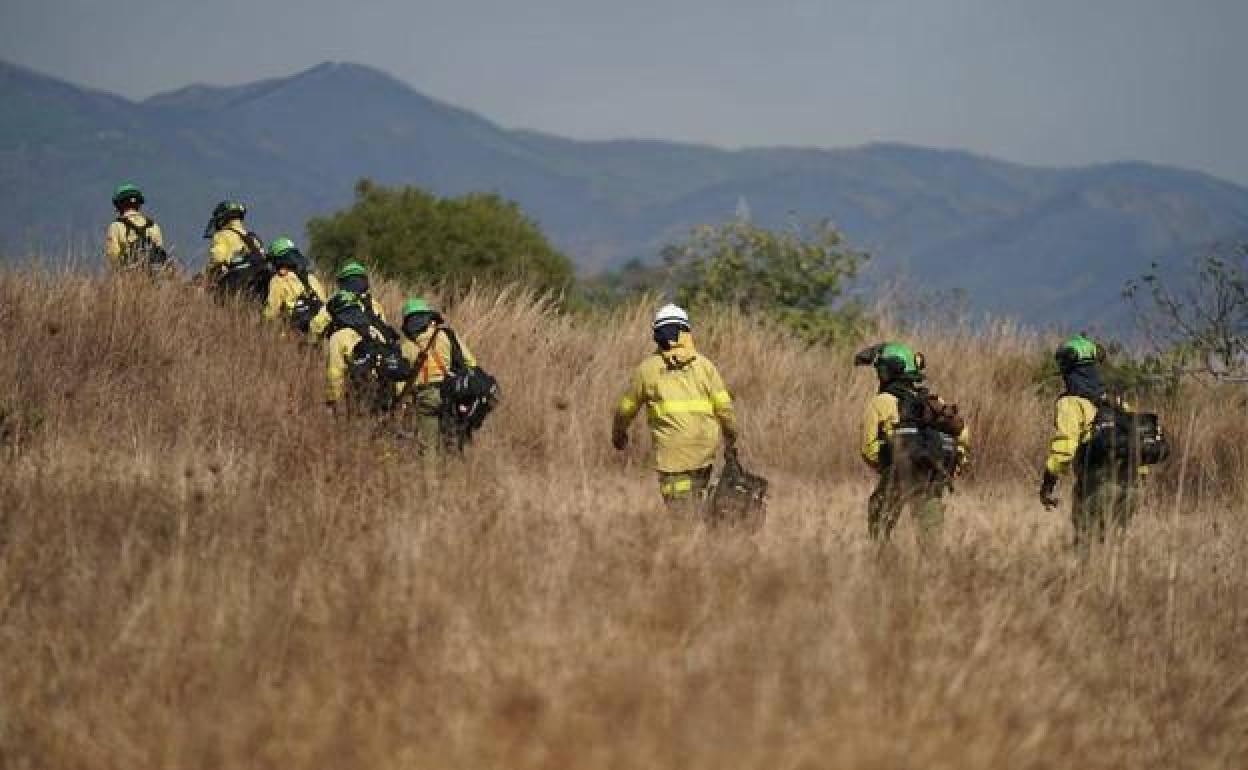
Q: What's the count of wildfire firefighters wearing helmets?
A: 9